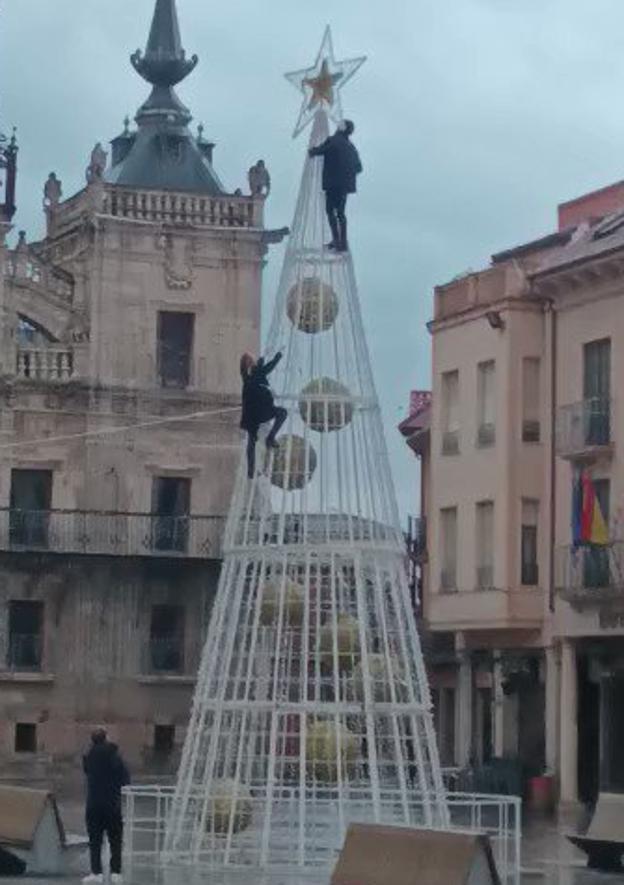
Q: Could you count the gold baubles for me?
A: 8